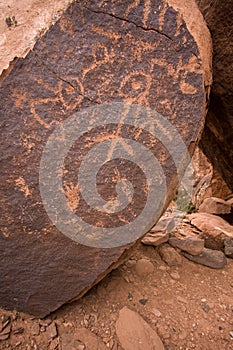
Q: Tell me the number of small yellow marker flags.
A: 0